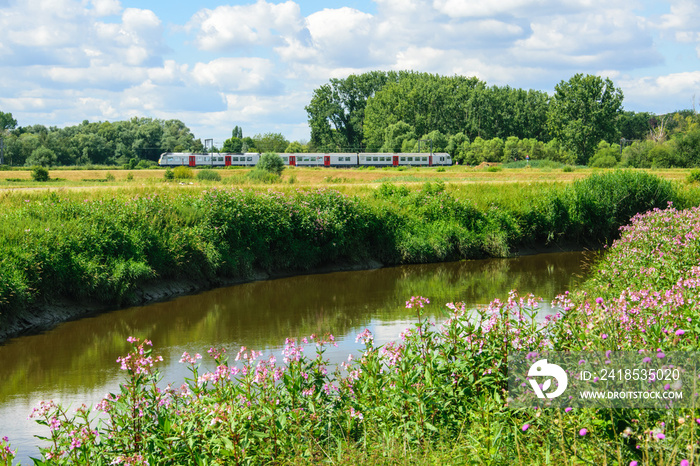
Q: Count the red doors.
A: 6